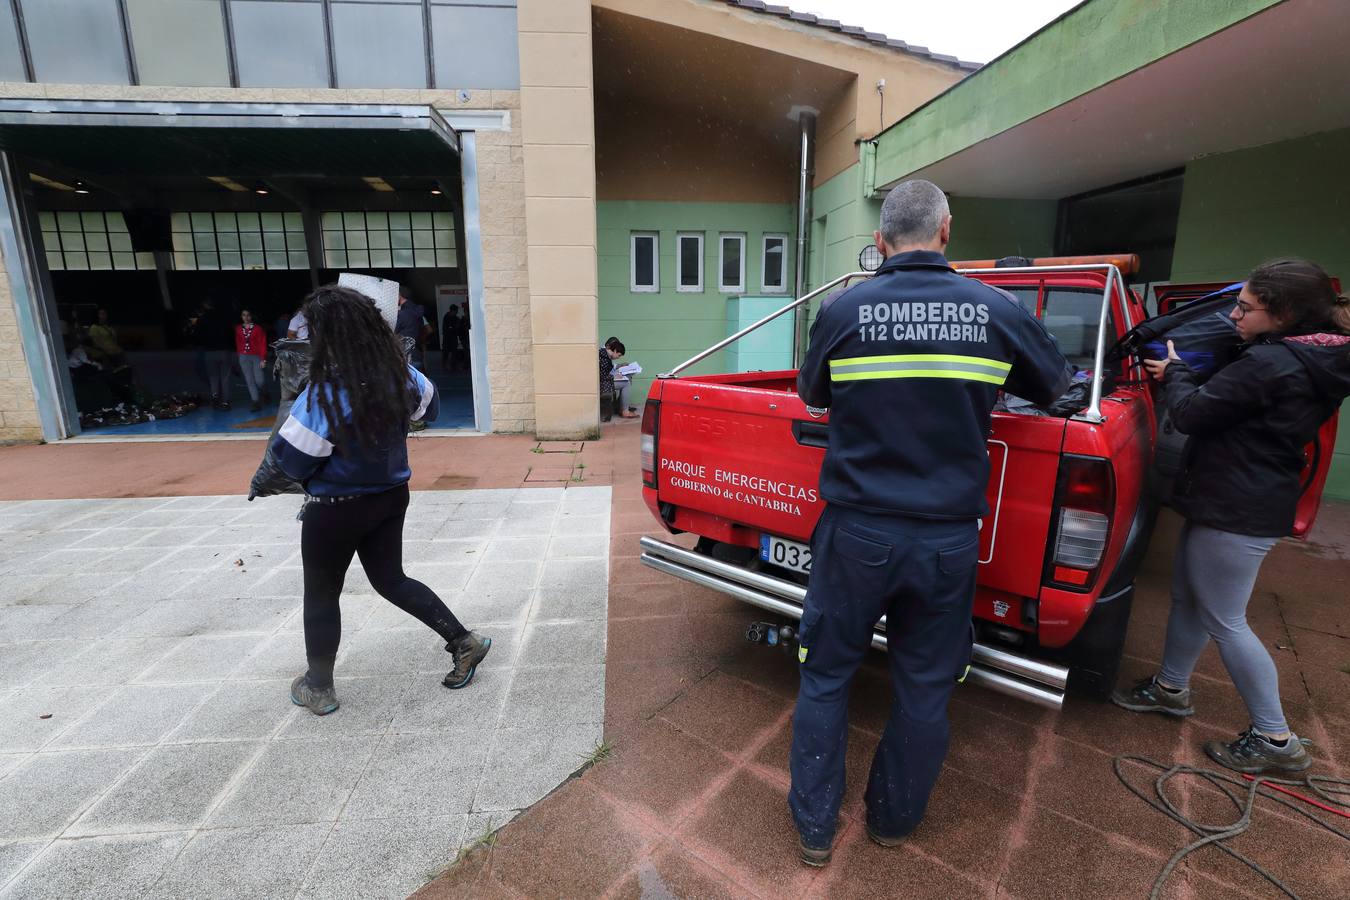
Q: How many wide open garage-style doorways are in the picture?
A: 1